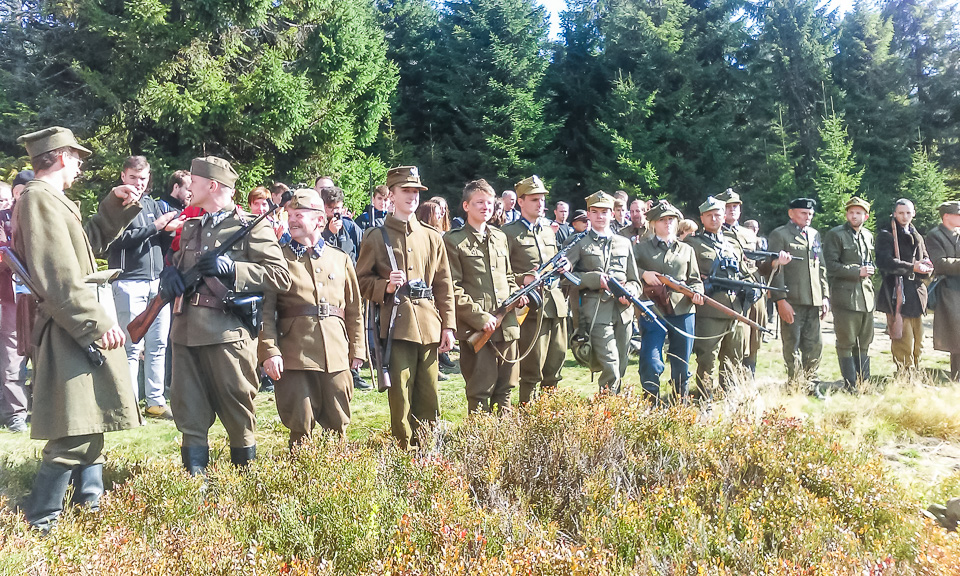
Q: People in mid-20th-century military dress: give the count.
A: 14